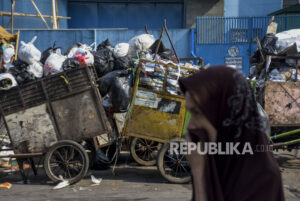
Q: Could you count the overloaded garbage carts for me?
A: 3